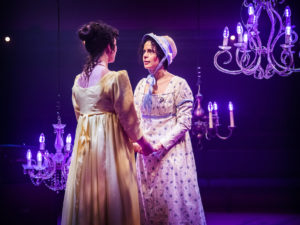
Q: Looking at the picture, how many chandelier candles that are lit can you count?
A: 13